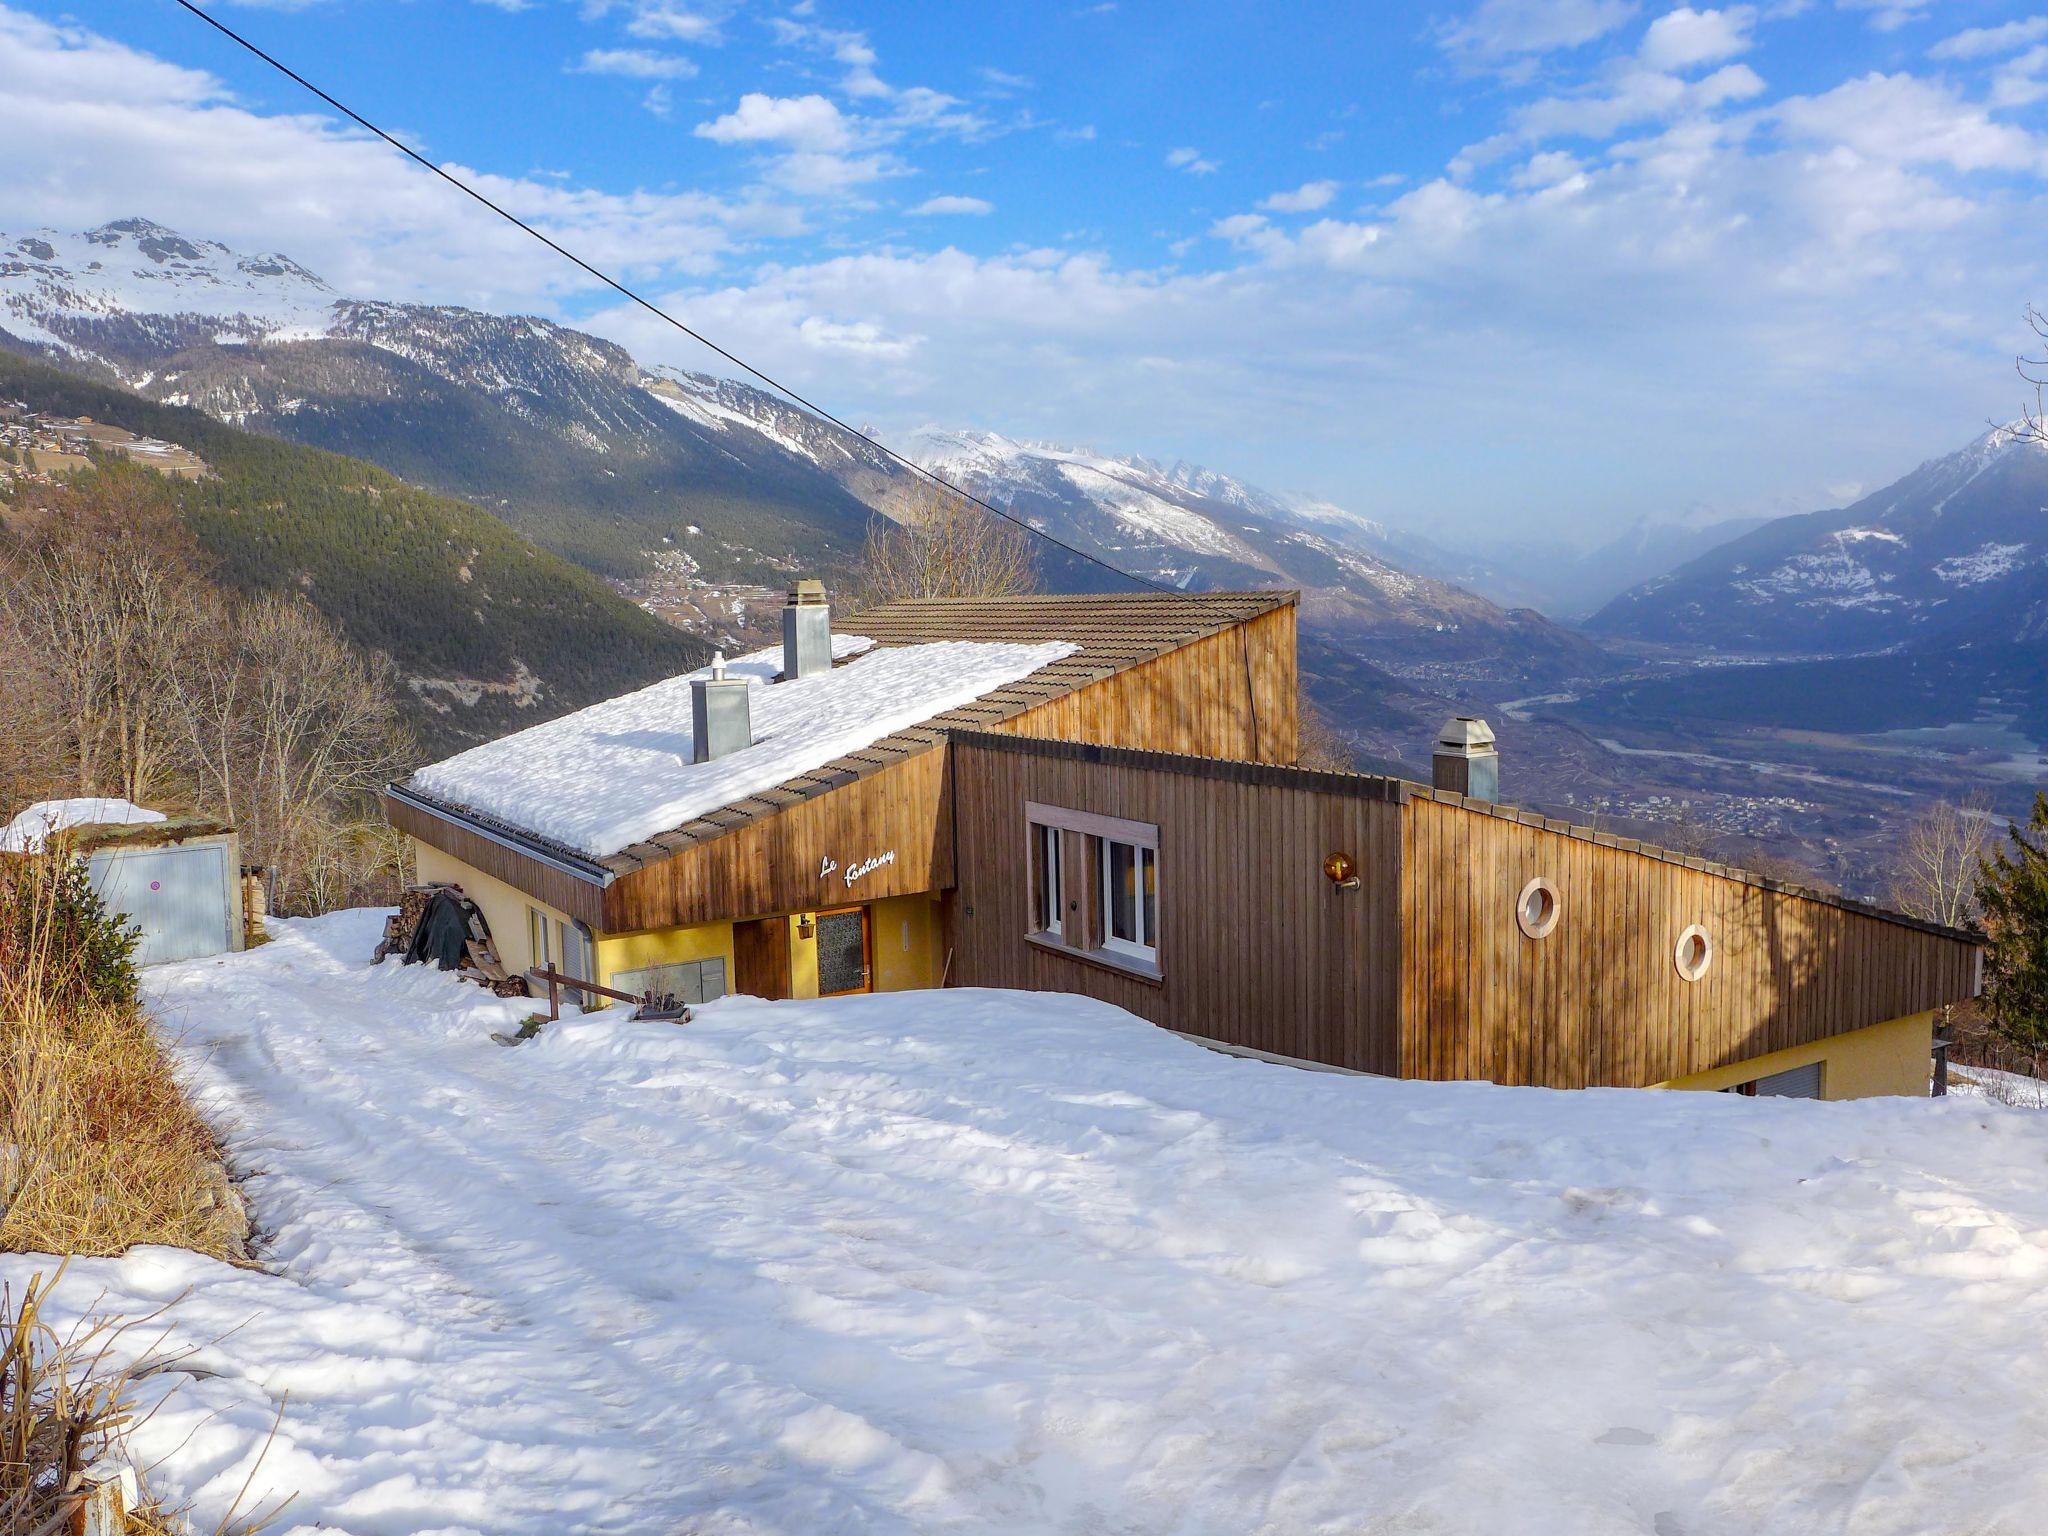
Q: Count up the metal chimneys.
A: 3